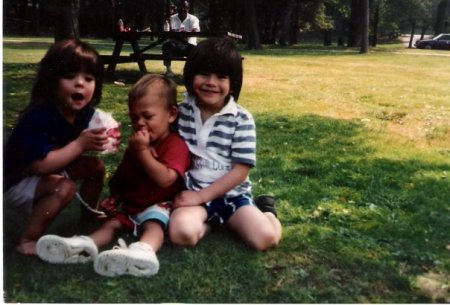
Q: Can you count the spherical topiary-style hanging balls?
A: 0